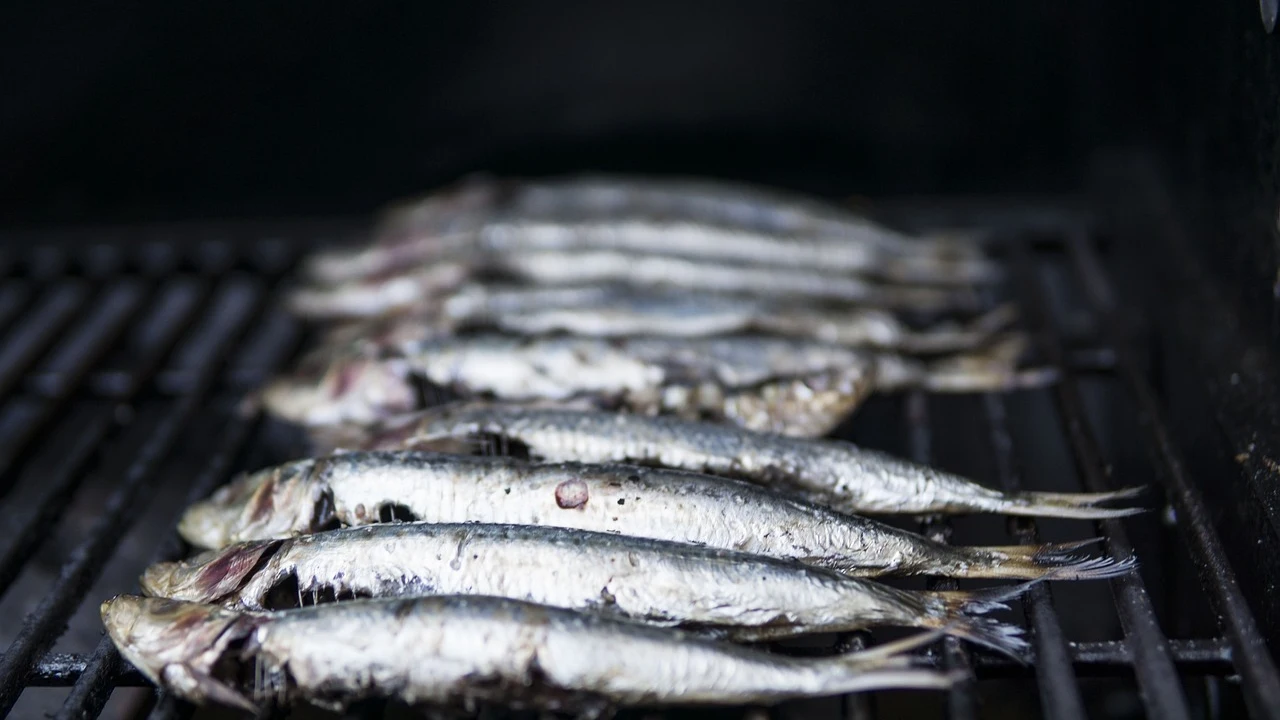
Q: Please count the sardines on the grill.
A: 9